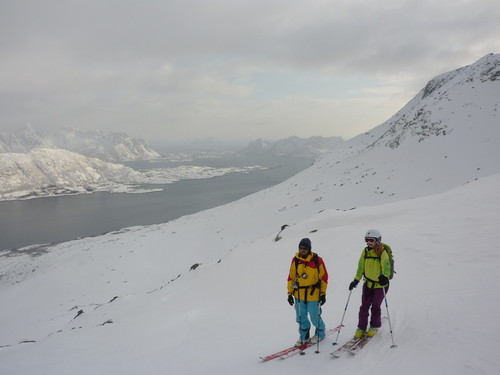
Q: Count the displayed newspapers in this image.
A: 0